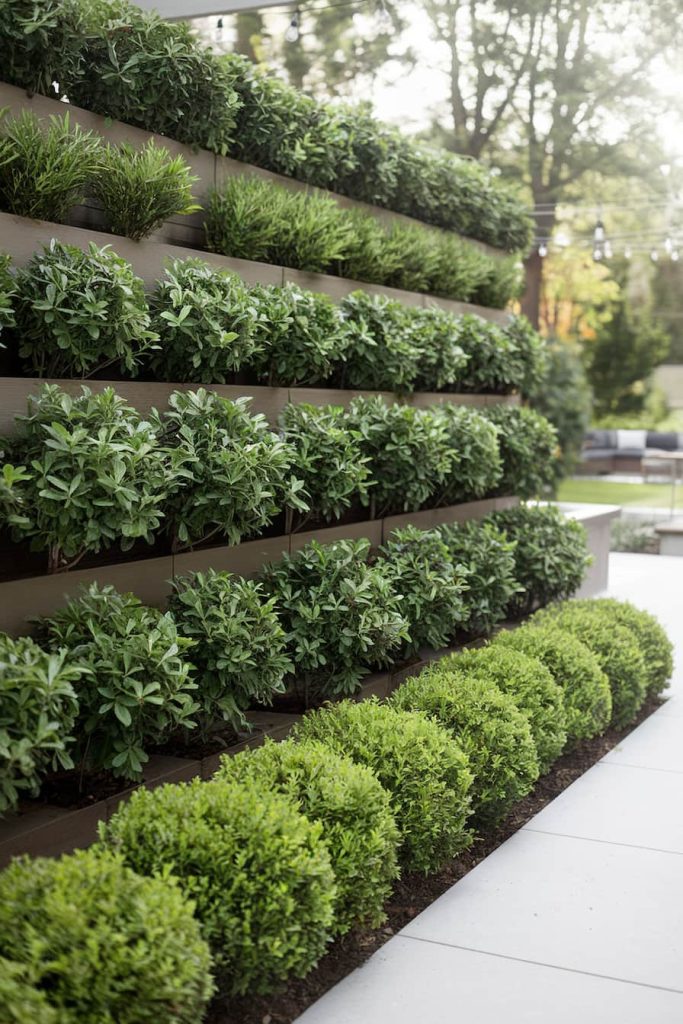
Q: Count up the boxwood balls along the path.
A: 9